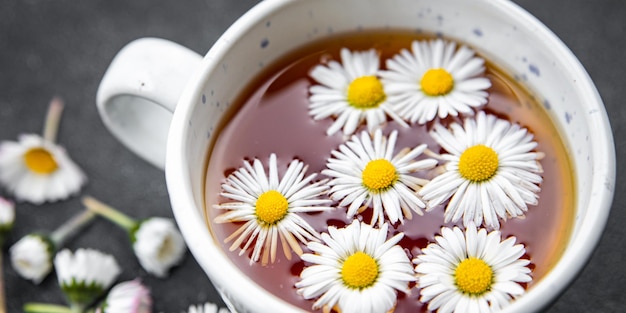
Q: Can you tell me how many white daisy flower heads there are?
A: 14